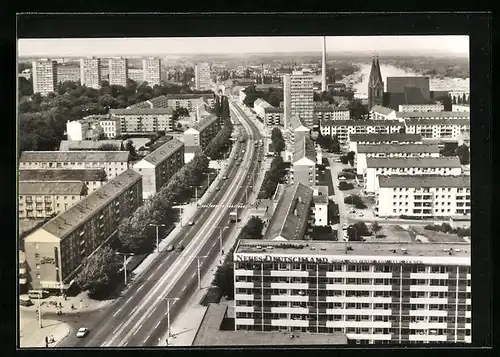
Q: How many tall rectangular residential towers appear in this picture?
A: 6